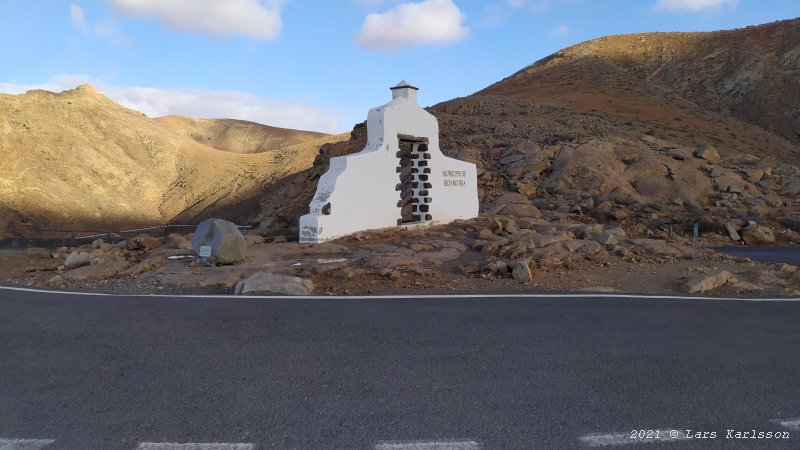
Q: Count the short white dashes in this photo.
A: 5